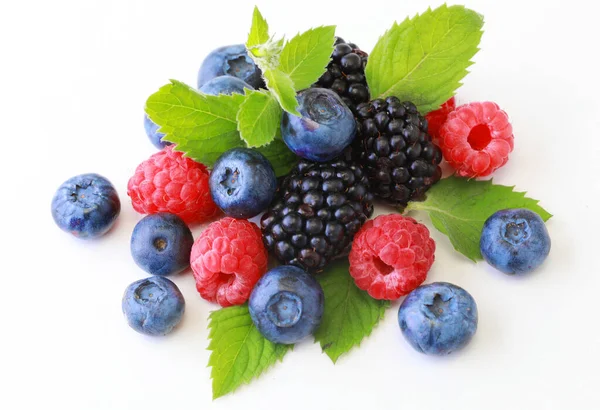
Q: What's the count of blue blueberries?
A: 11